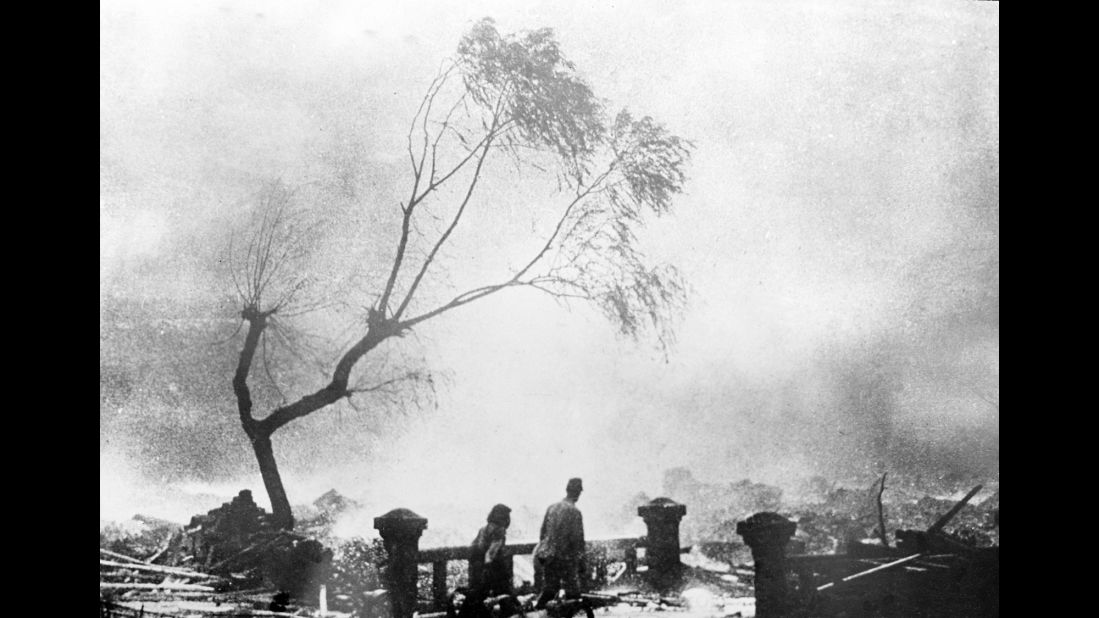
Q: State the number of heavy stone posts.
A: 3